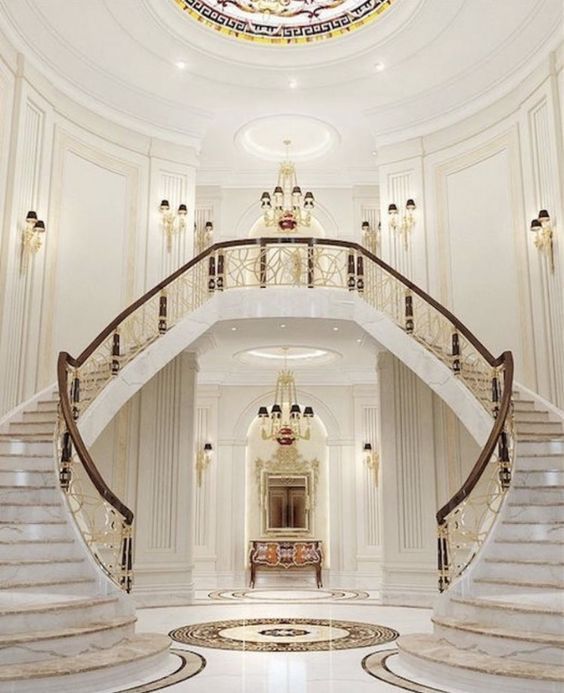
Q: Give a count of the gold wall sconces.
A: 8